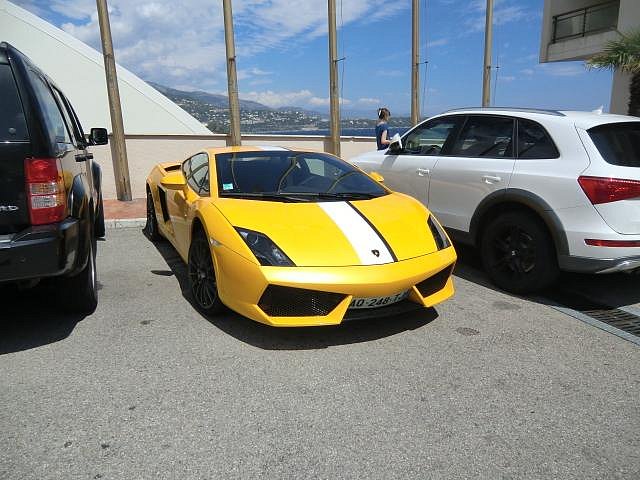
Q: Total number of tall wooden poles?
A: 5